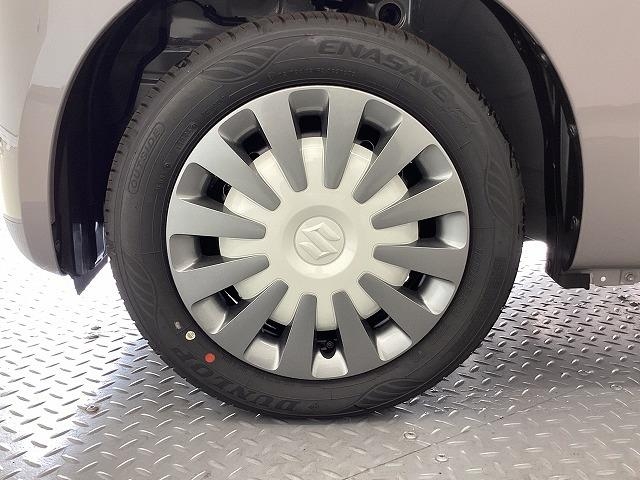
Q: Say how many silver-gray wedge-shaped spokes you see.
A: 12